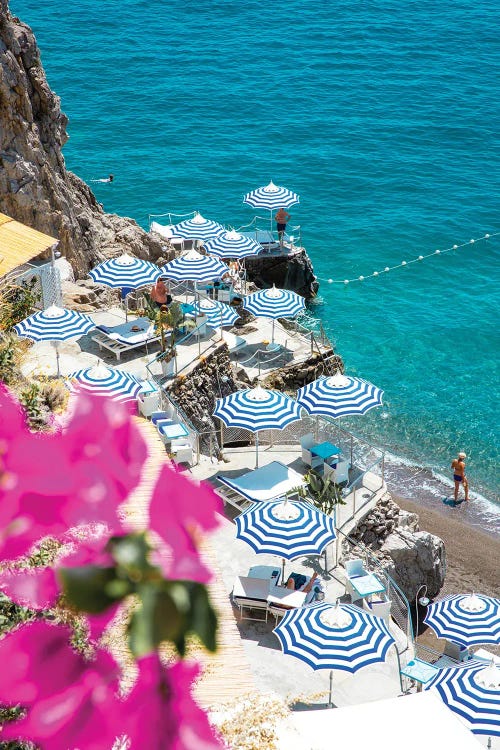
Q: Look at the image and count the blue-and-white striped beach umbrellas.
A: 15